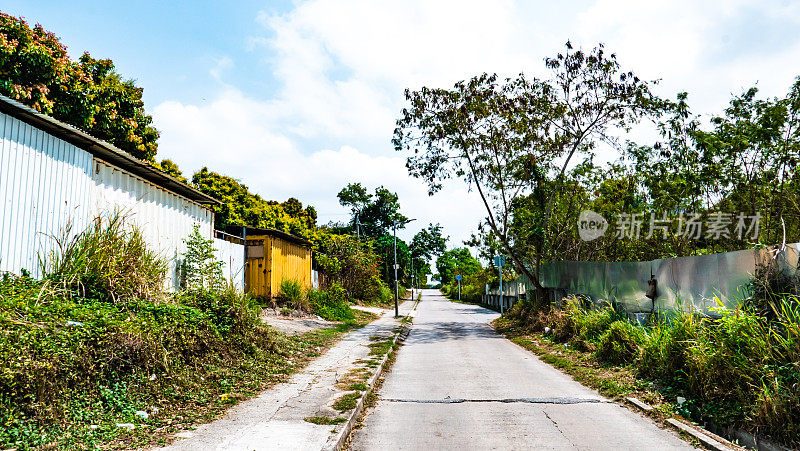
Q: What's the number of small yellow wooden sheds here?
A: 1